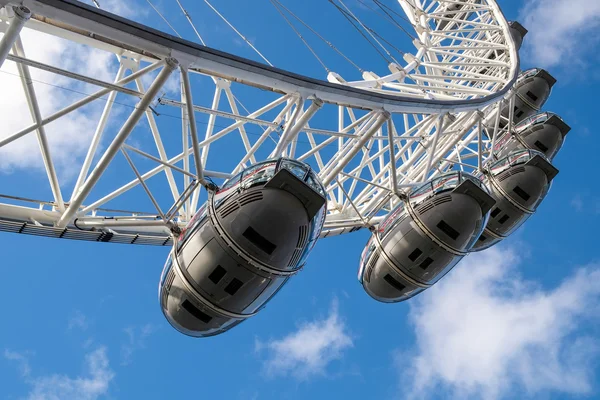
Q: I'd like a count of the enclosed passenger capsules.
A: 6